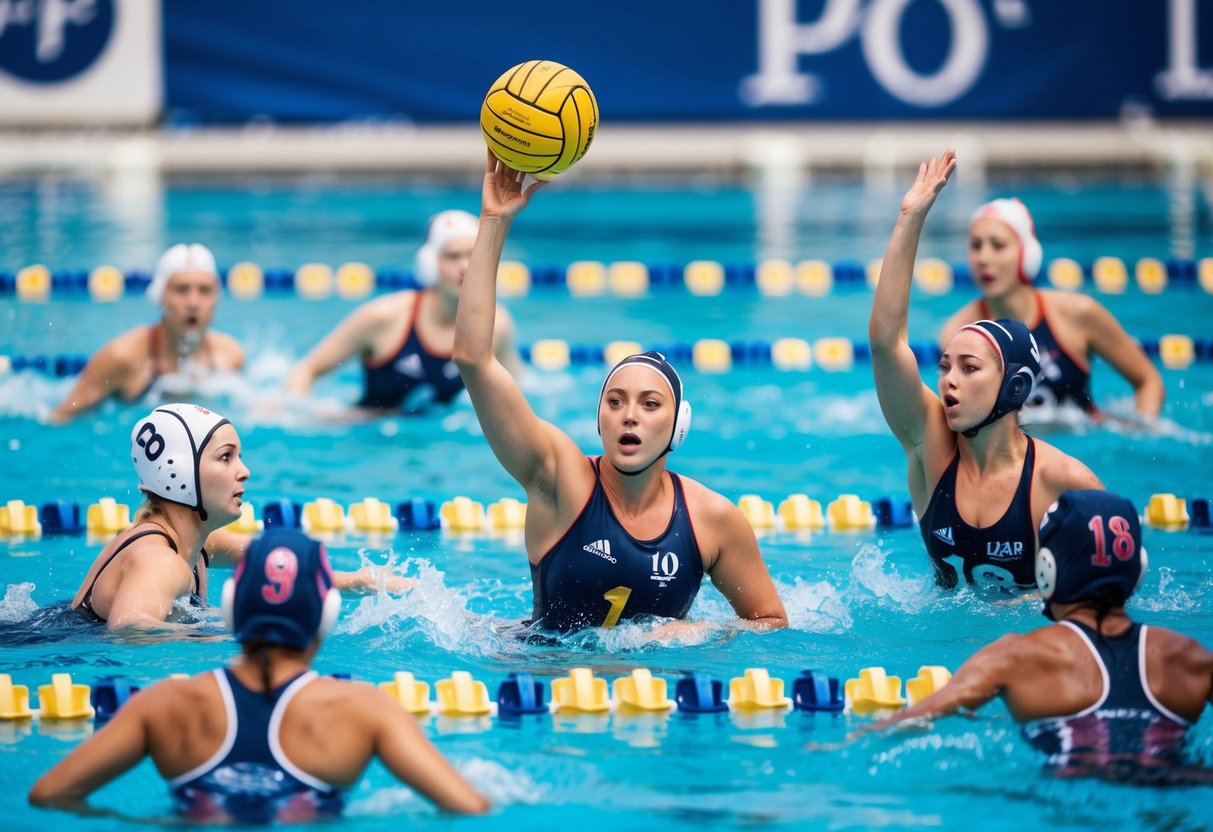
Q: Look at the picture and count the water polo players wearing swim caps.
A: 8